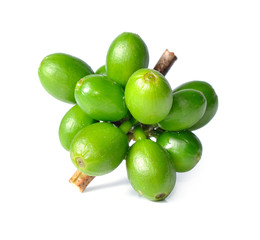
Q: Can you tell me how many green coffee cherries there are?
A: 11